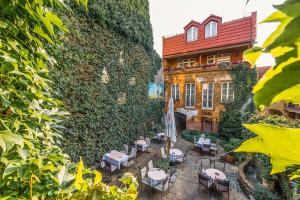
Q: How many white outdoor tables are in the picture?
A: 7